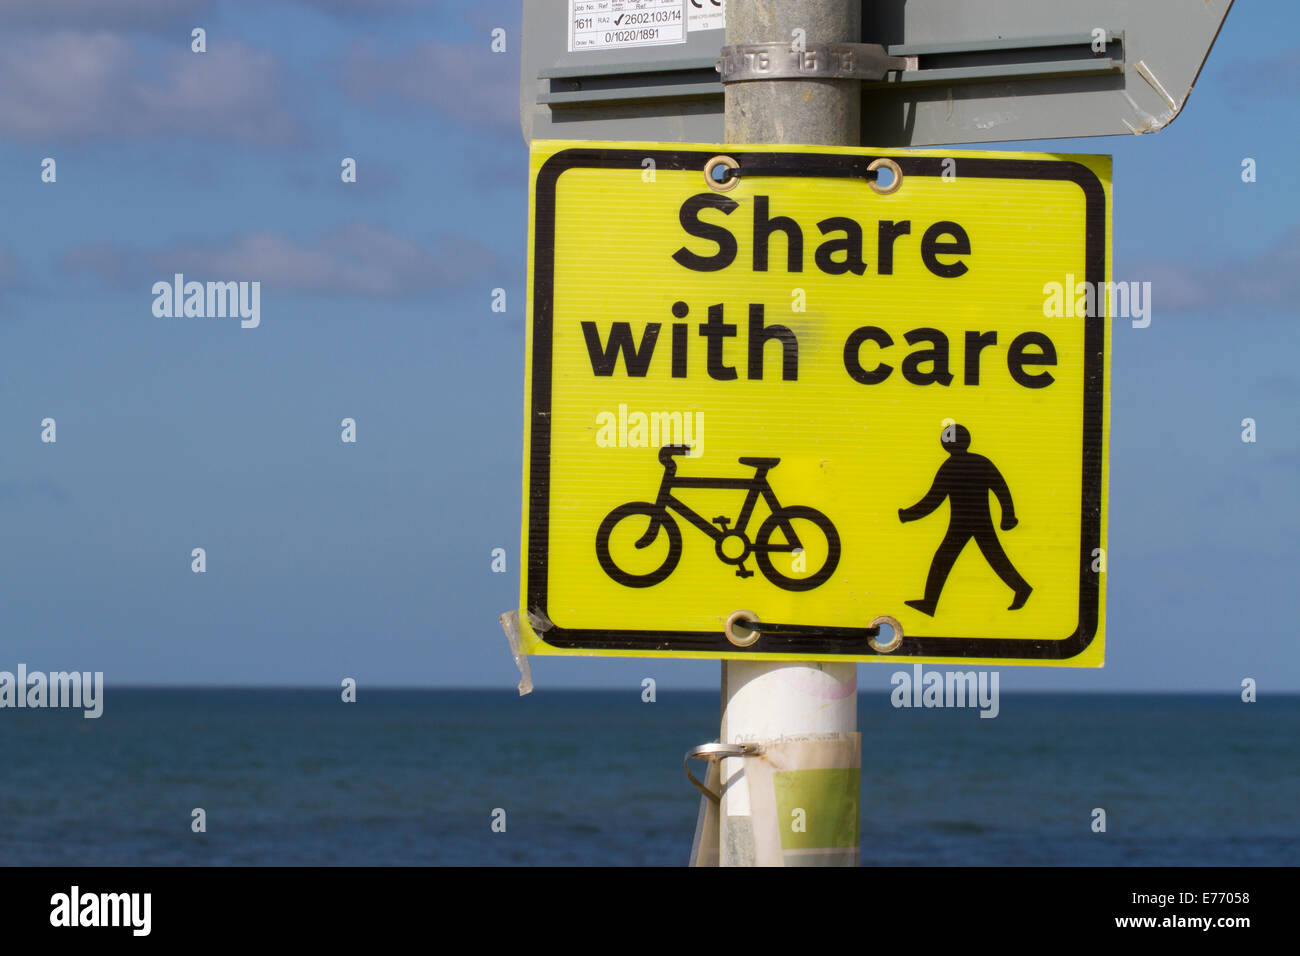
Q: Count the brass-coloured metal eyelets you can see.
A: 4